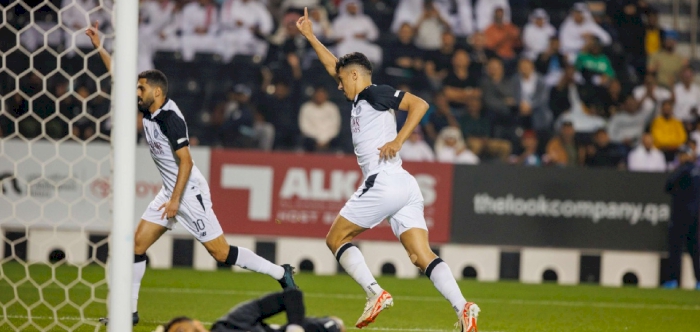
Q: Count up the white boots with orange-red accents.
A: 2